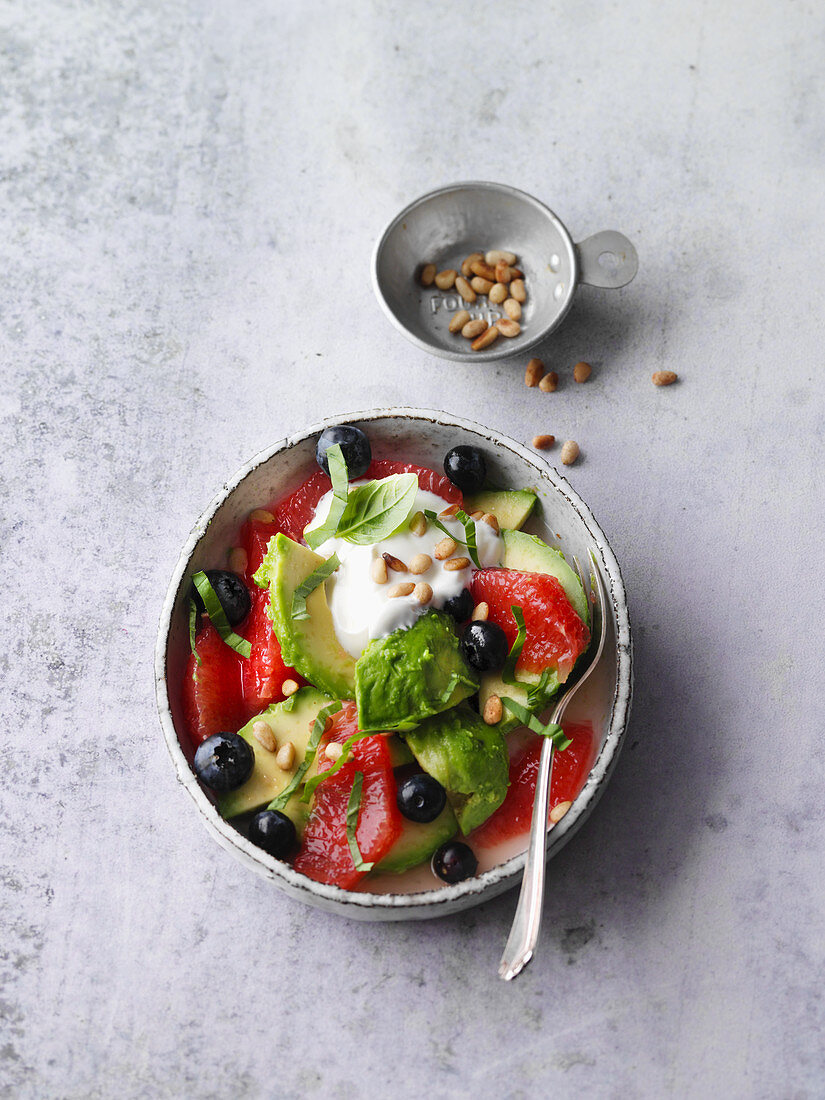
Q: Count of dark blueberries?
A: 9